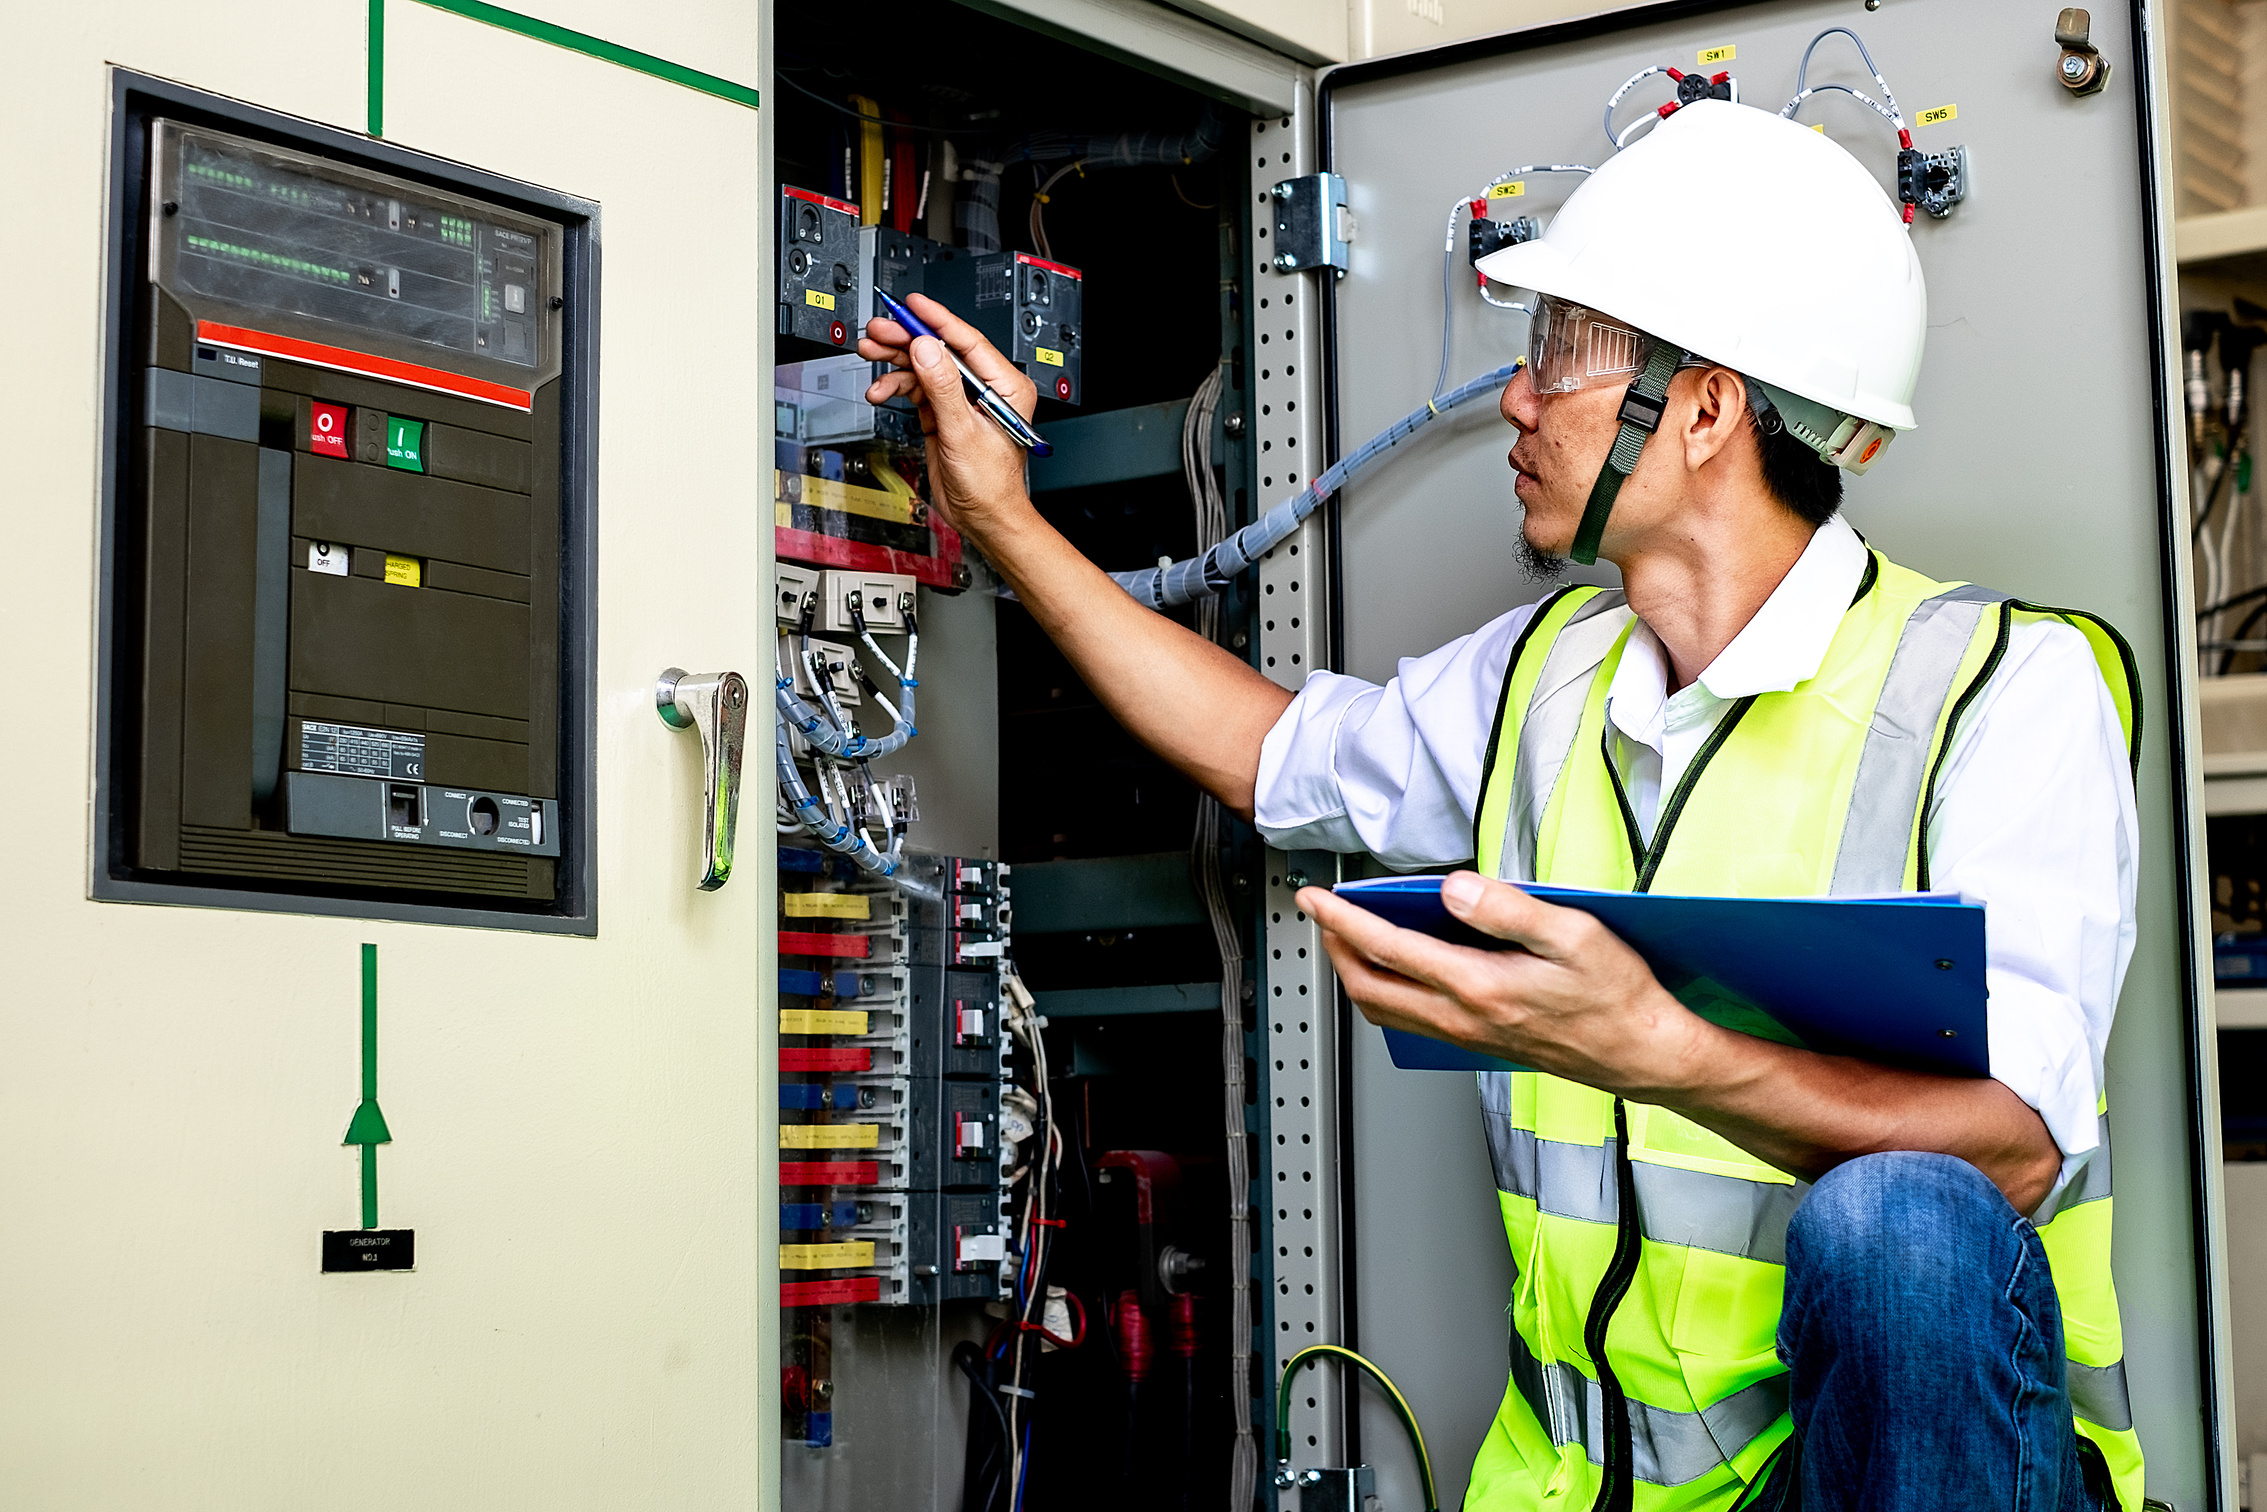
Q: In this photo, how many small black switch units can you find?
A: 3